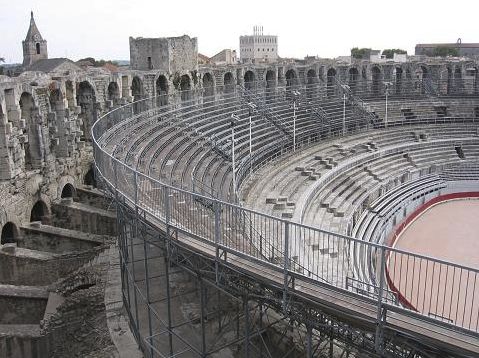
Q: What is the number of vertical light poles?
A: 5